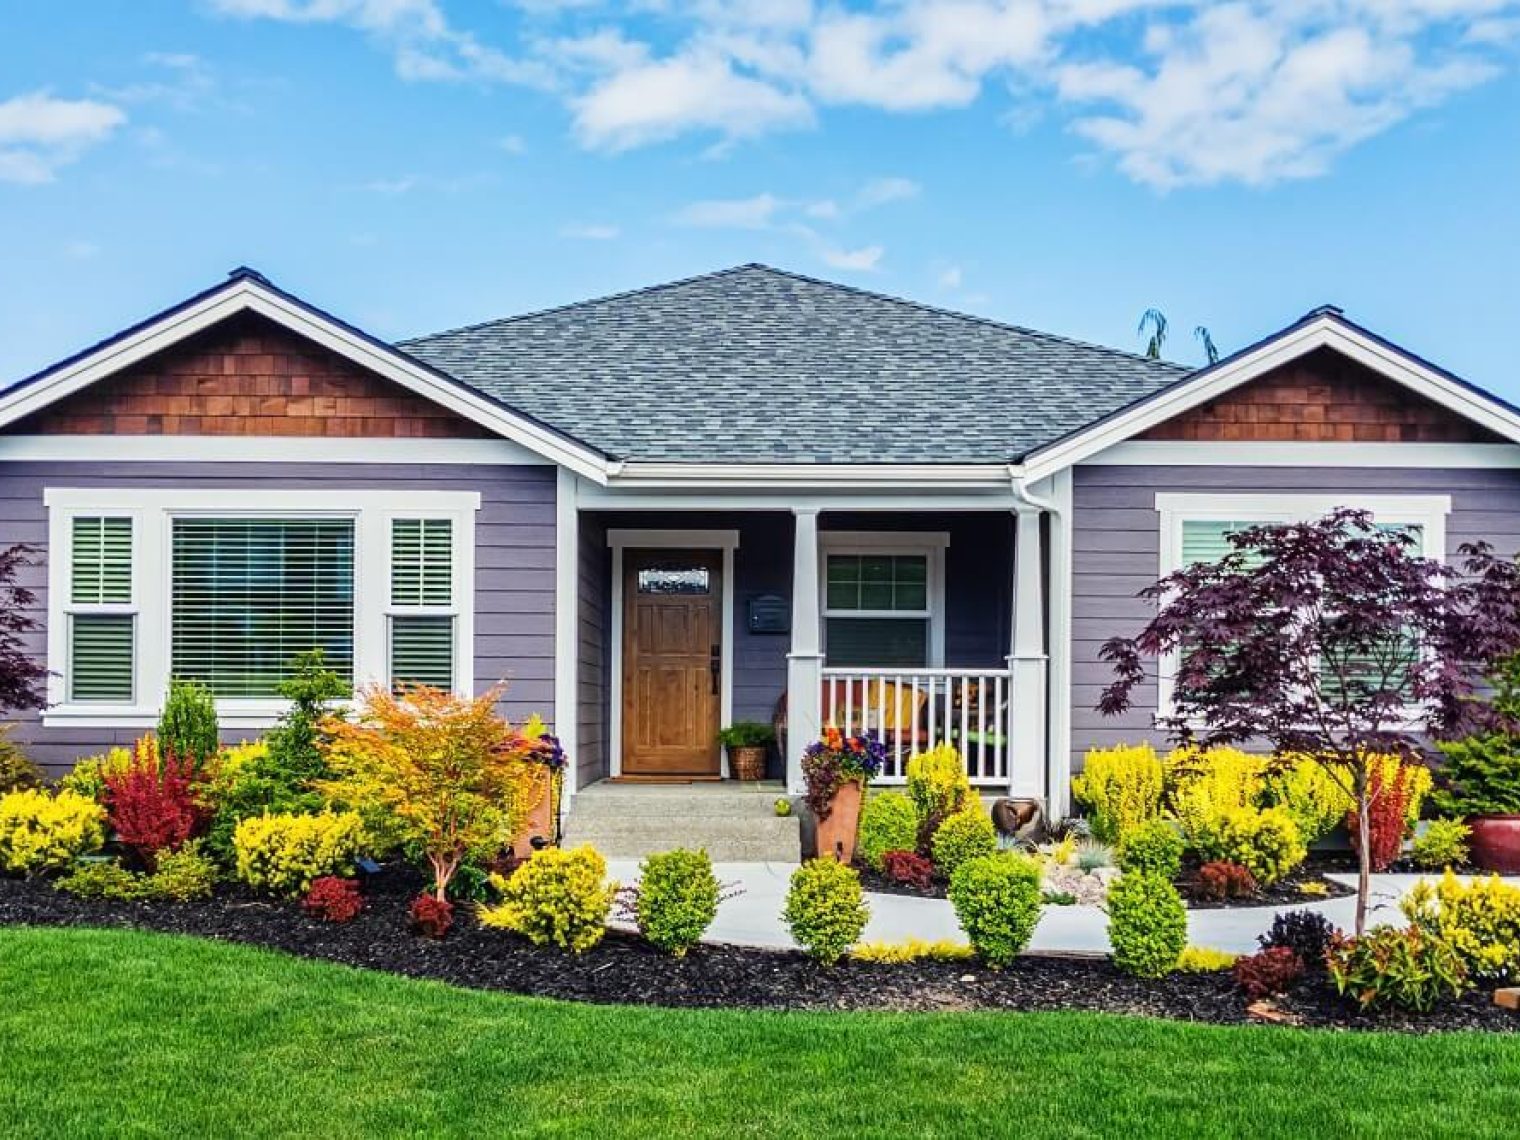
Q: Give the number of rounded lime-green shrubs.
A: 7